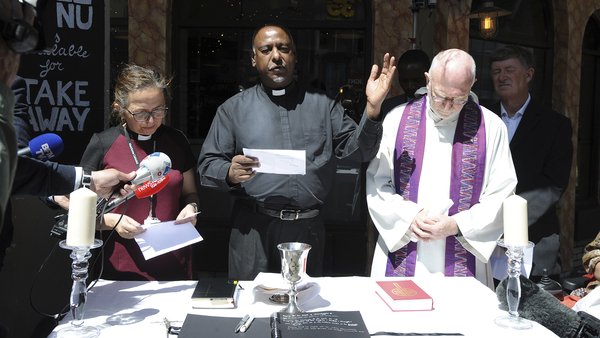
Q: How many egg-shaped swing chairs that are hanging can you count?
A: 0